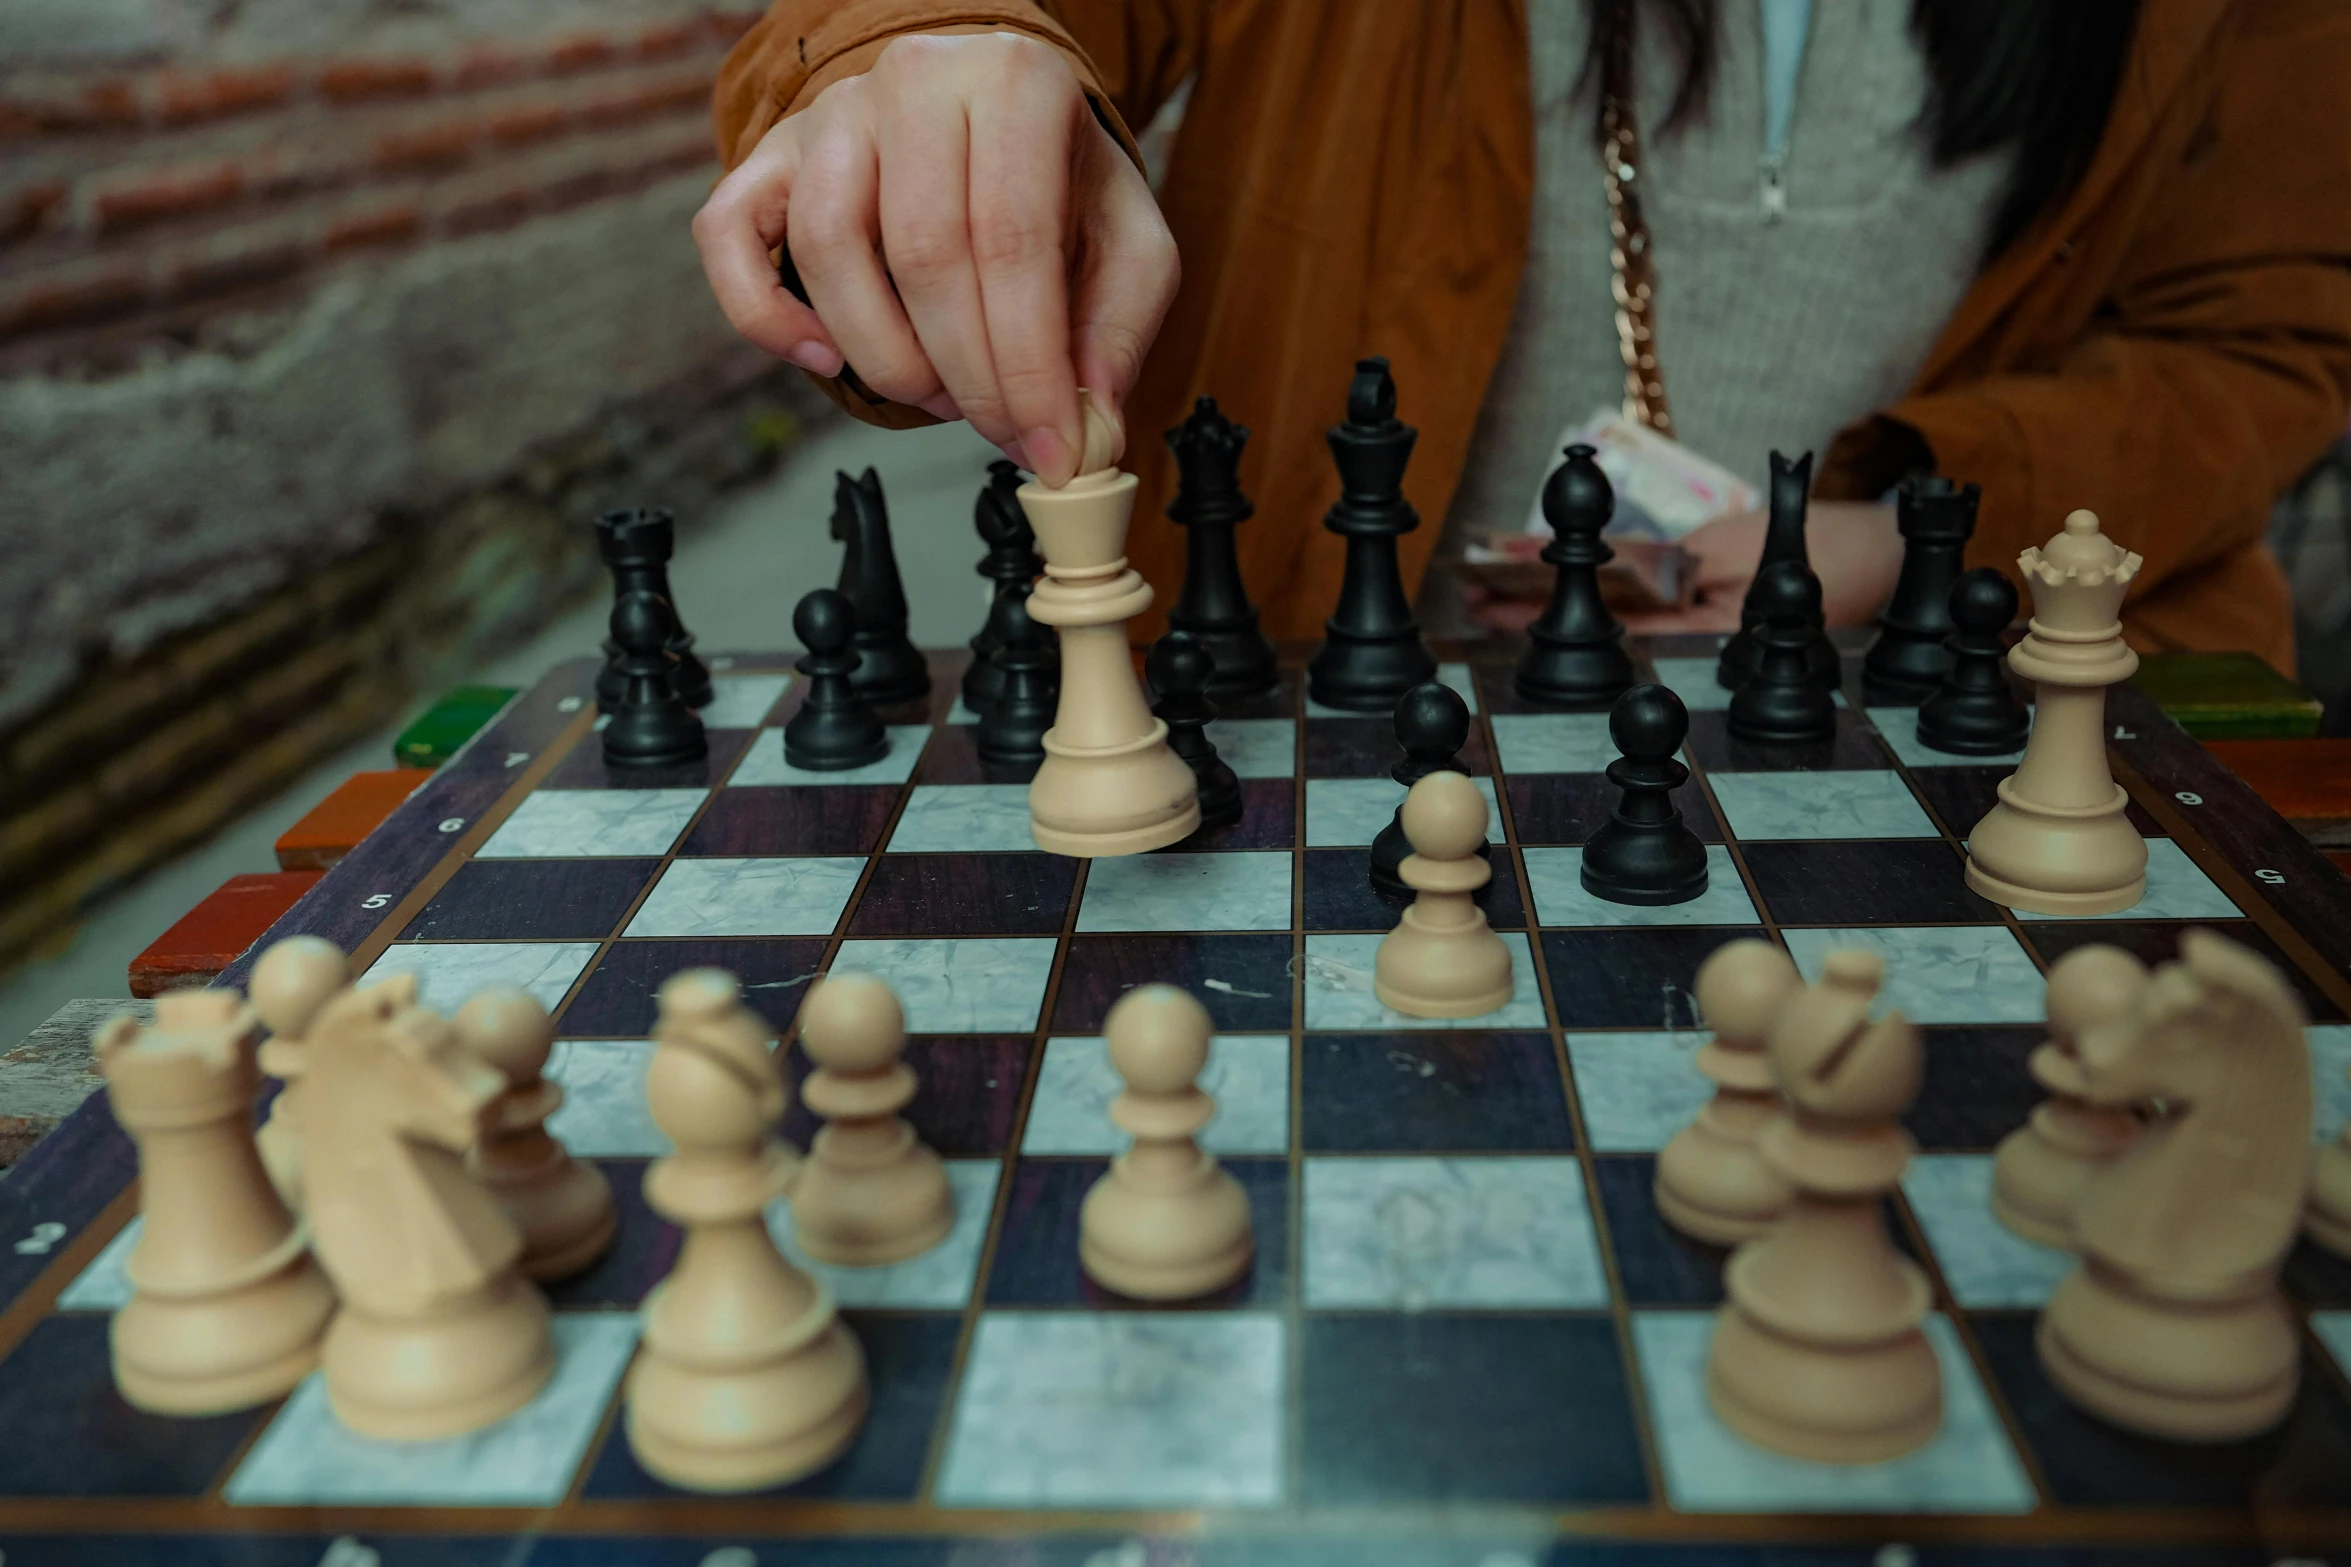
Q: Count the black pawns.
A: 8